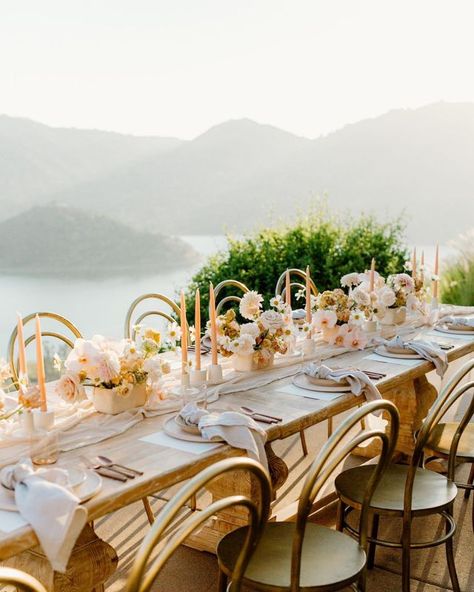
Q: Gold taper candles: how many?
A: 11